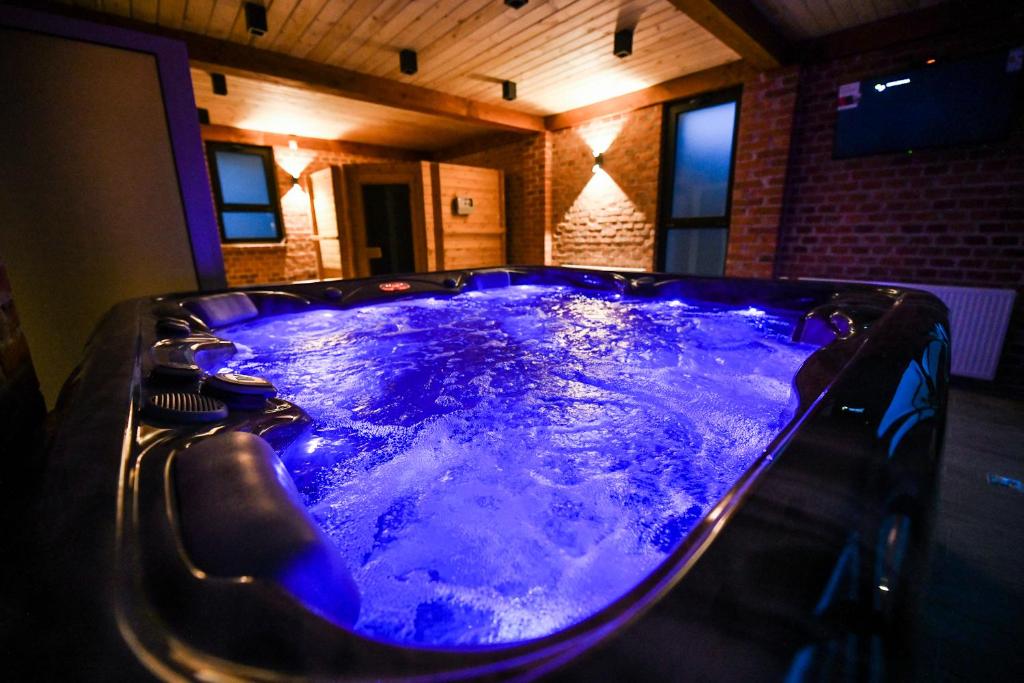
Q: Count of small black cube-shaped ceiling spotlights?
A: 7